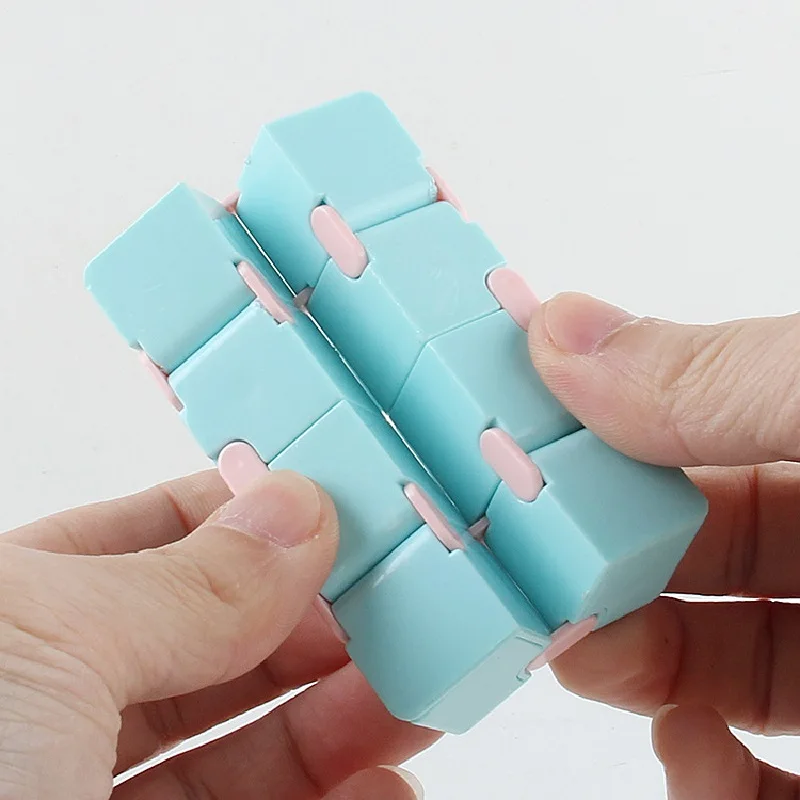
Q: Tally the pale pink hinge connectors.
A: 13